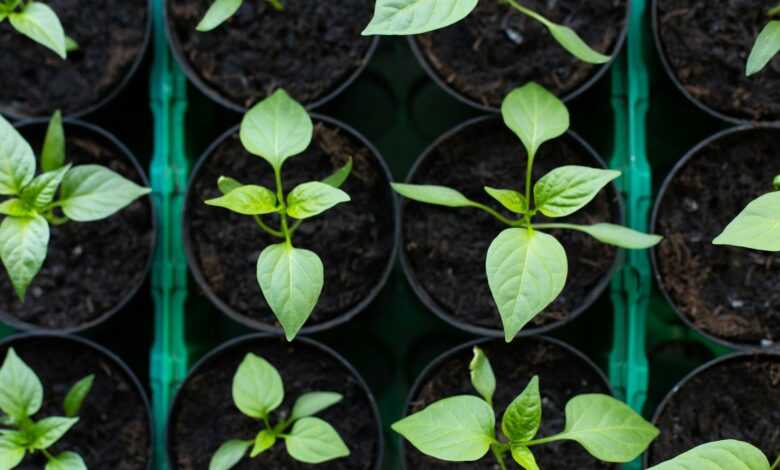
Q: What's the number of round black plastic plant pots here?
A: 12